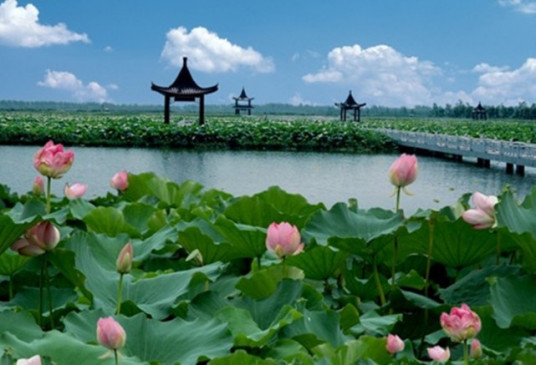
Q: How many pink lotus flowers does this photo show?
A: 15